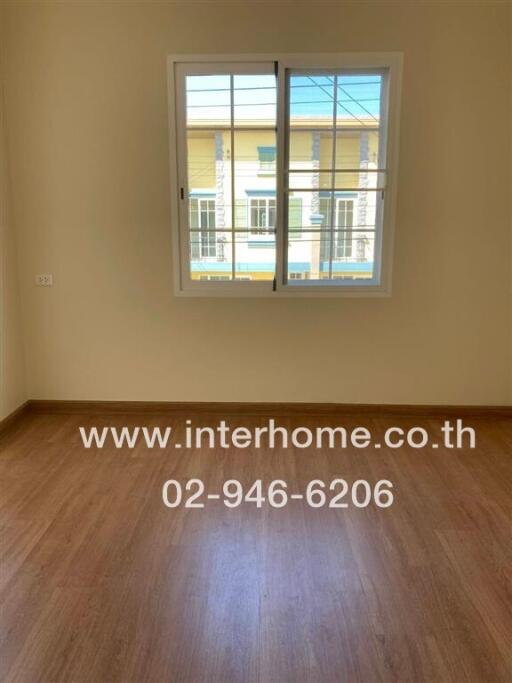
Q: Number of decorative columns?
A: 3